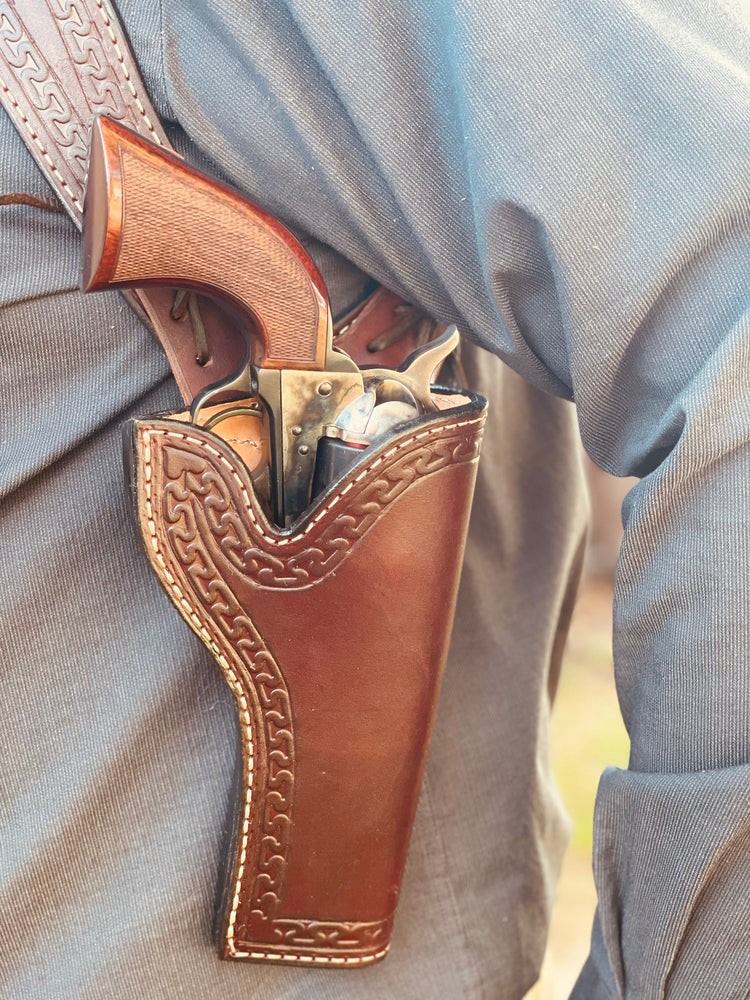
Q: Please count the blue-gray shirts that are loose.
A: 1